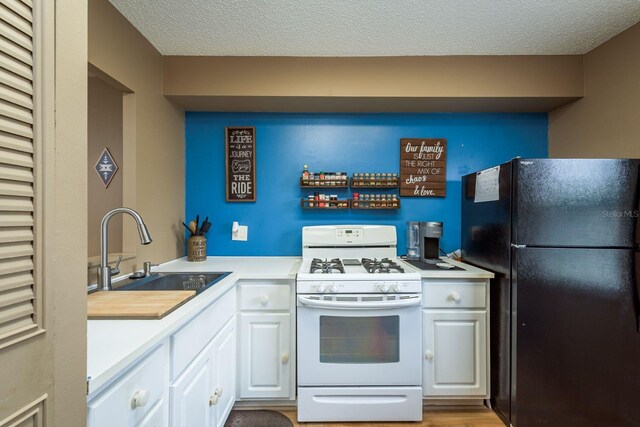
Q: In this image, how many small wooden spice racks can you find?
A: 4